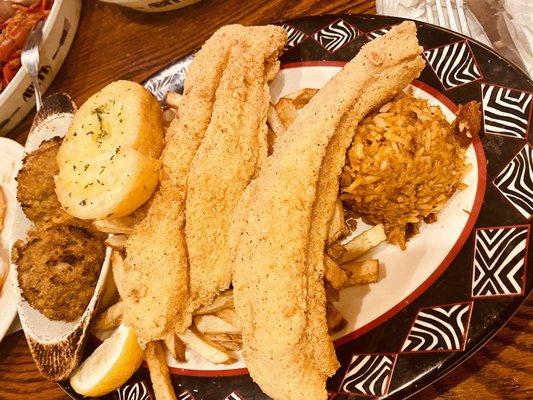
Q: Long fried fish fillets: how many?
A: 2